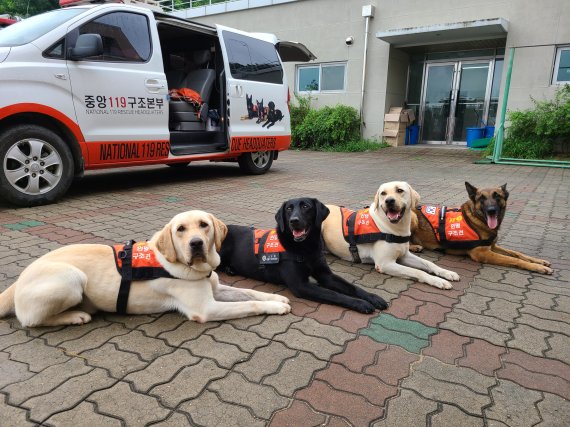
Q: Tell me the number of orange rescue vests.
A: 4